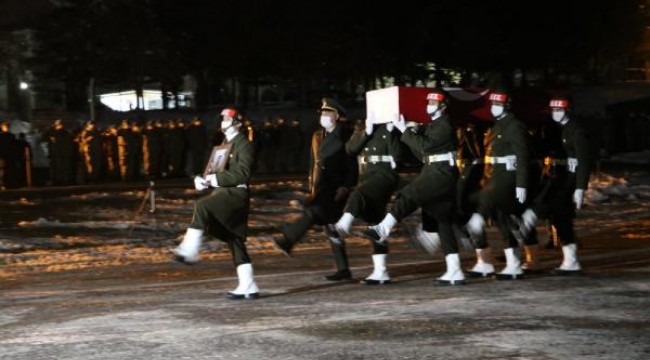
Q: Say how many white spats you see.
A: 12